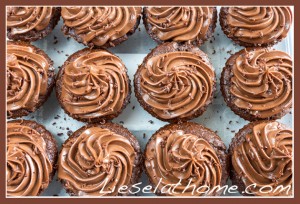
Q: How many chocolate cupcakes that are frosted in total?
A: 12